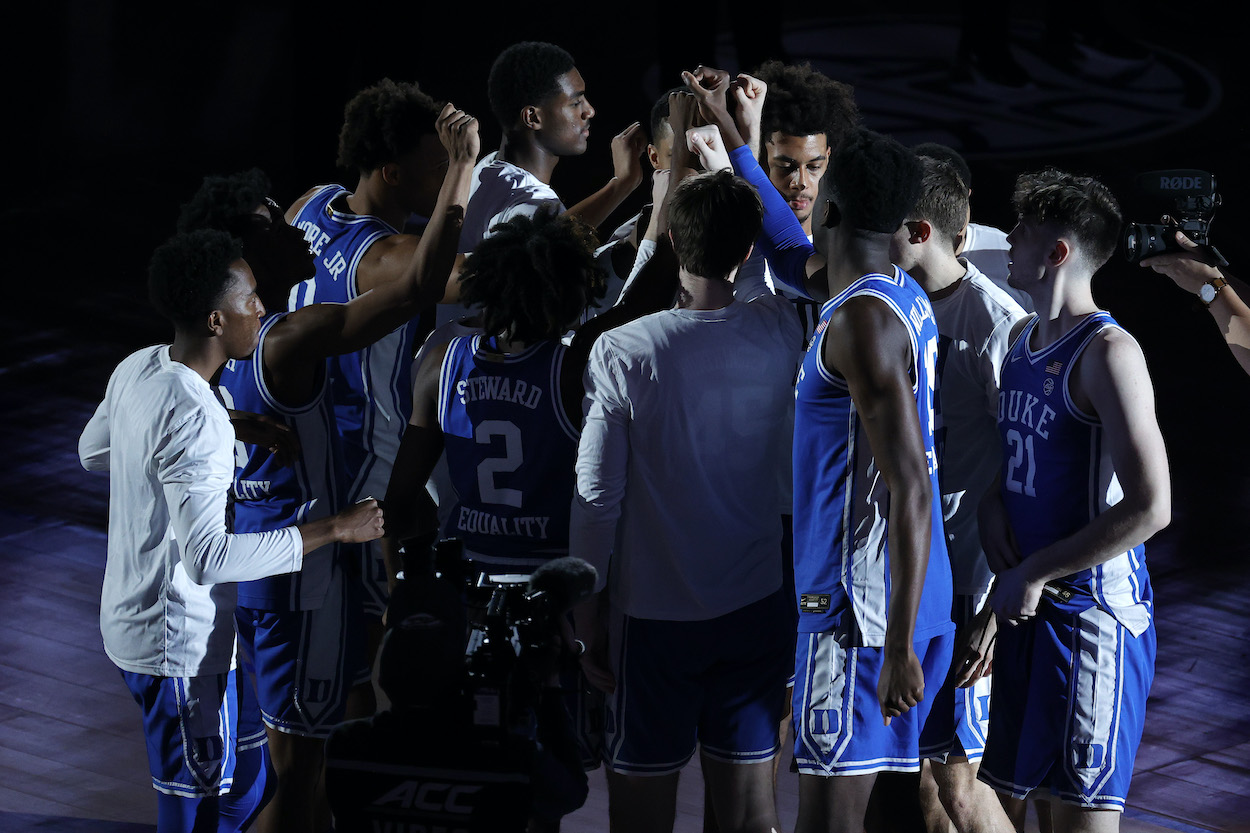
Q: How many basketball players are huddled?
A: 12